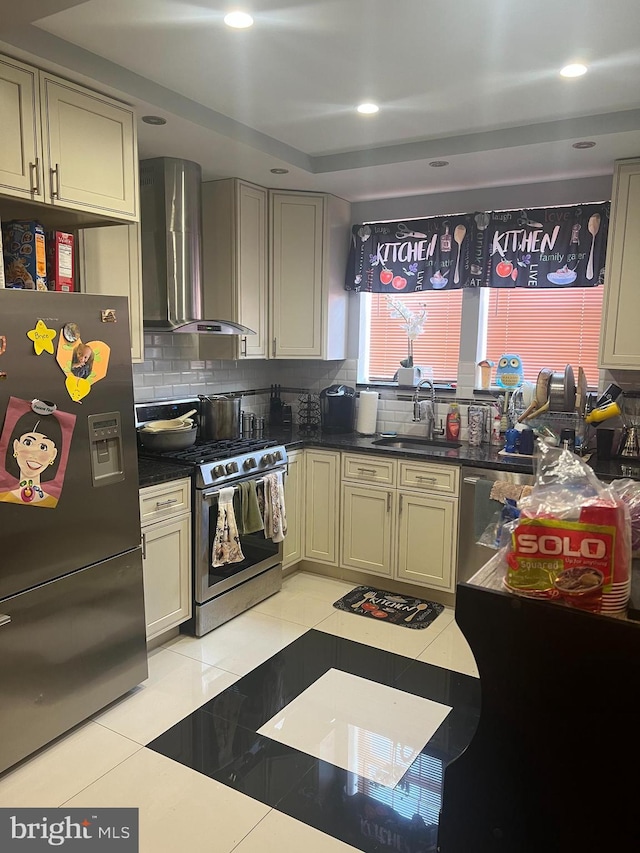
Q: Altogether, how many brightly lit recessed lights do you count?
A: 3